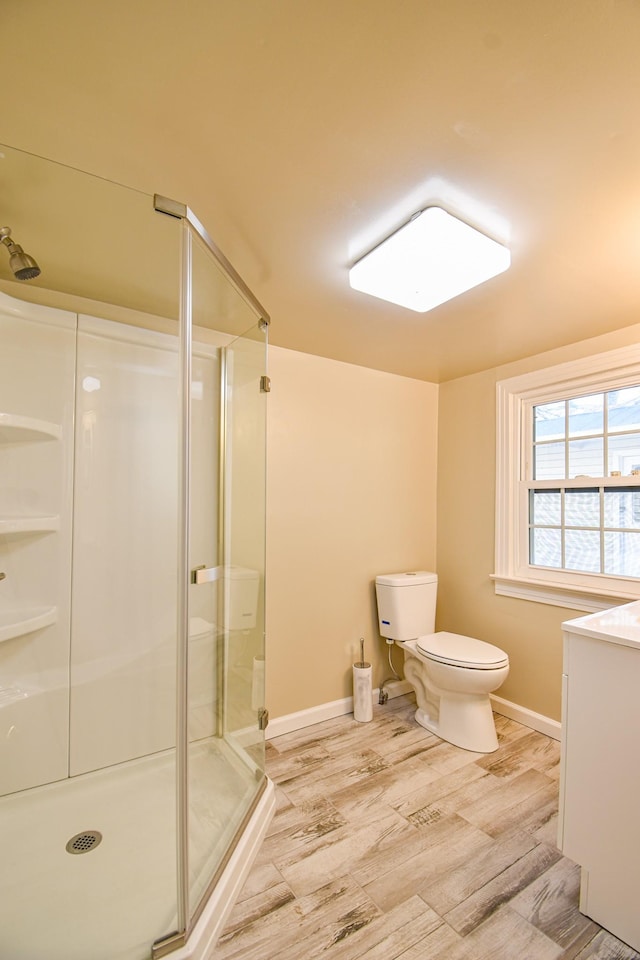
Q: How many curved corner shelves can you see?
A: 3